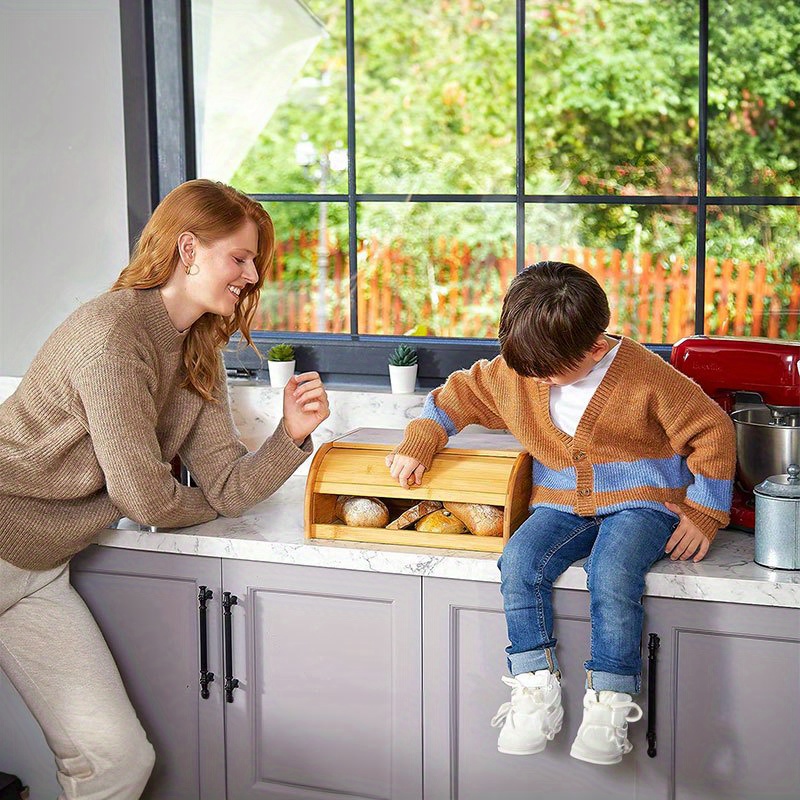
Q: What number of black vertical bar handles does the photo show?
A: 3